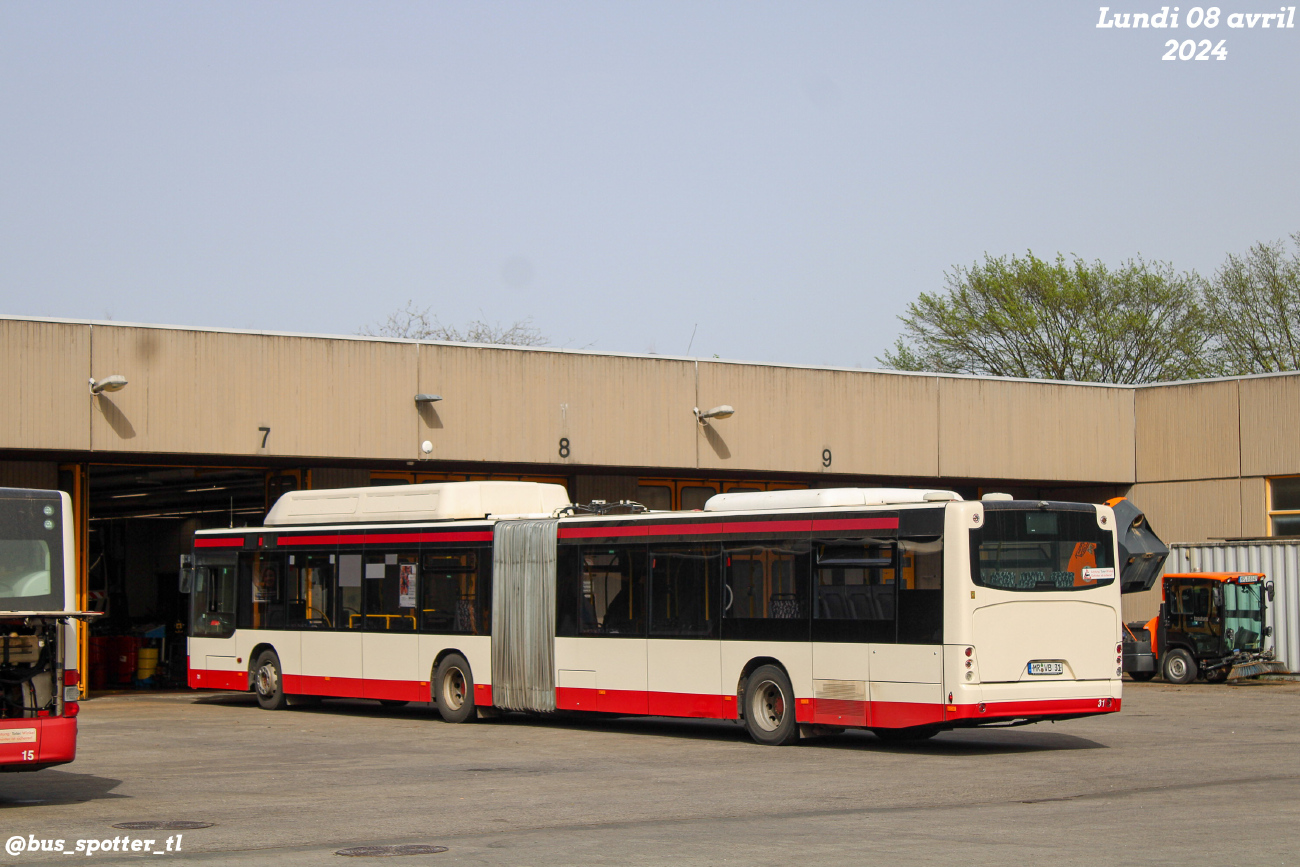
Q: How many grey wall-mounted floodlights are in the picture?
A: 3